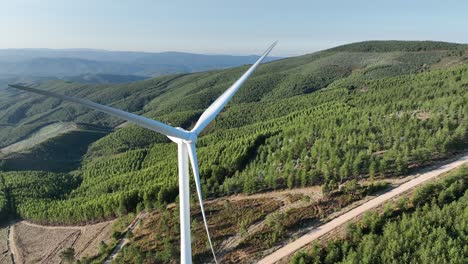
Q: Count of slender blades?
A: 3